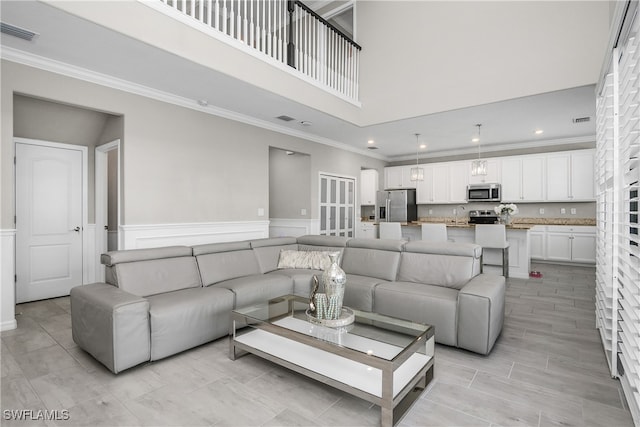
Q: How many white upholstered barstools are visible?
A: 3